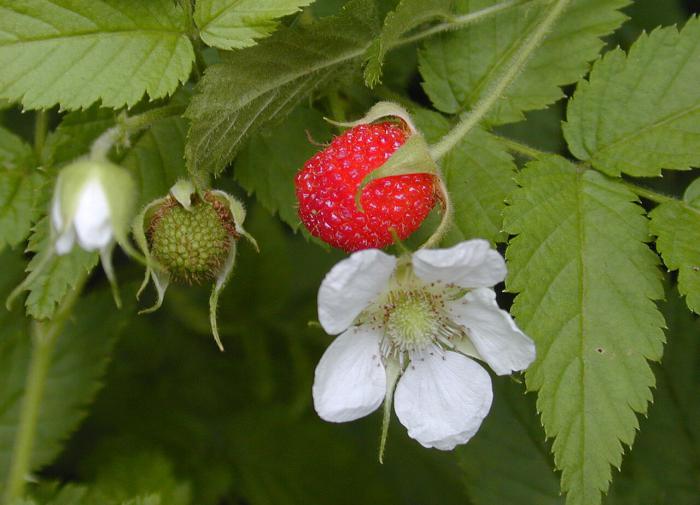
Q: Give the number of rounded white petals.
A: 5